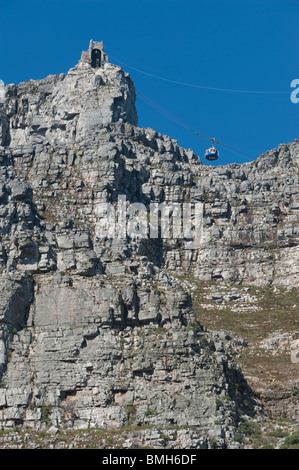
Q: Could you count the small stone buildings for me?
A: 1